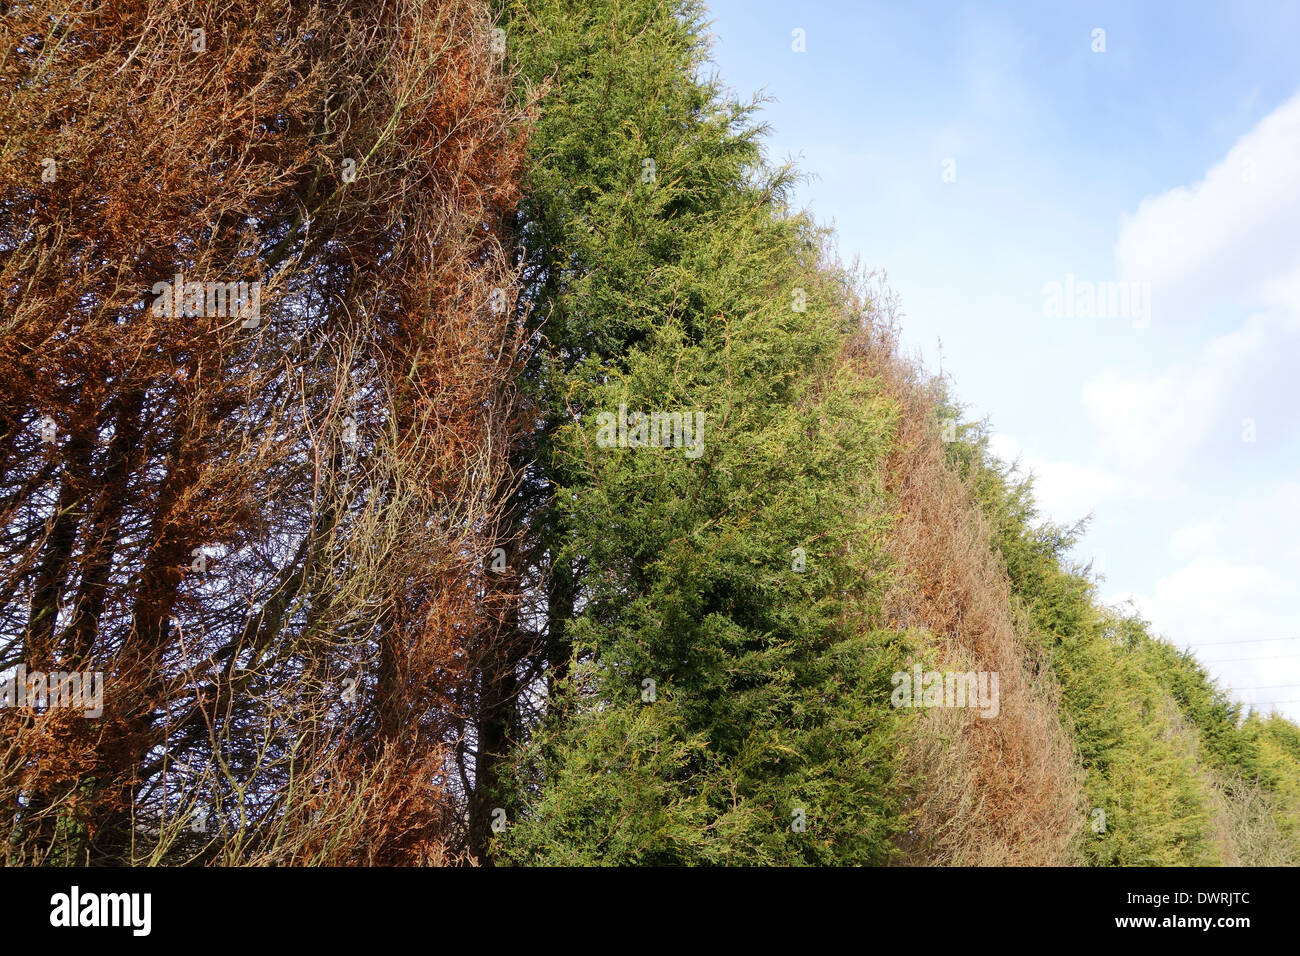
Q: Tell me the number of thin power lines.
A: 4